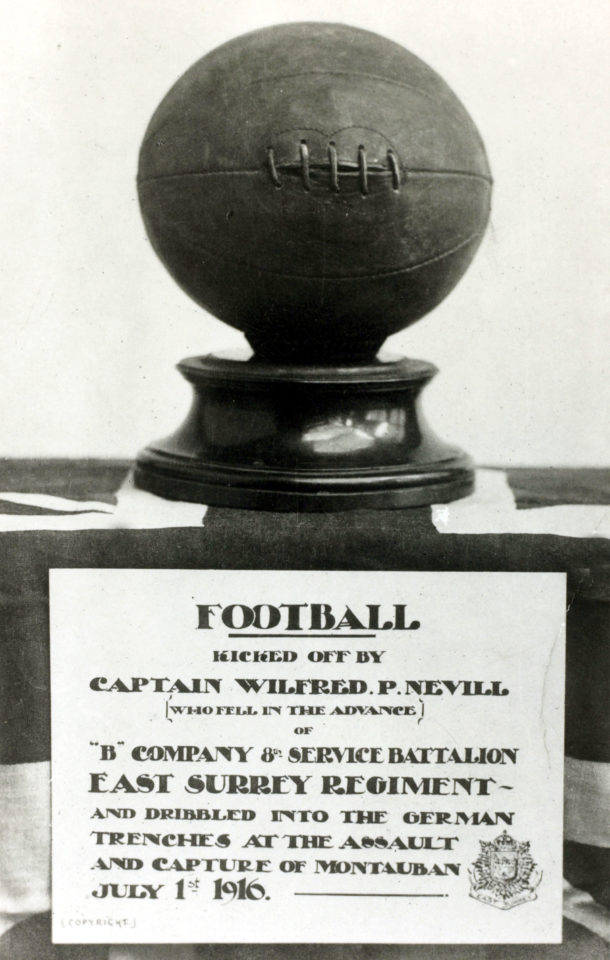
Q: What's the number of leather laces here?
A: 5